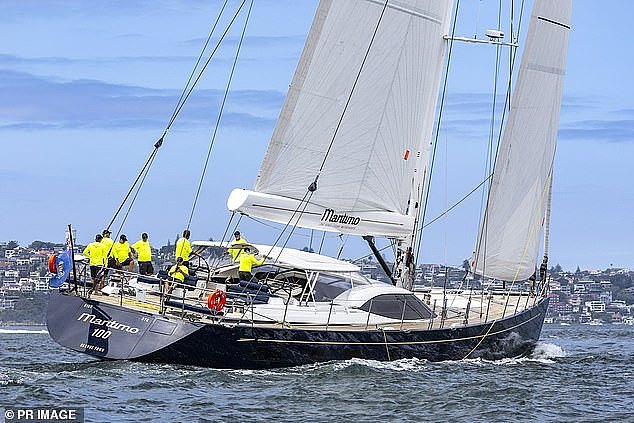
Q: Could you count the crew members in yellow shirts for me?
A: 8